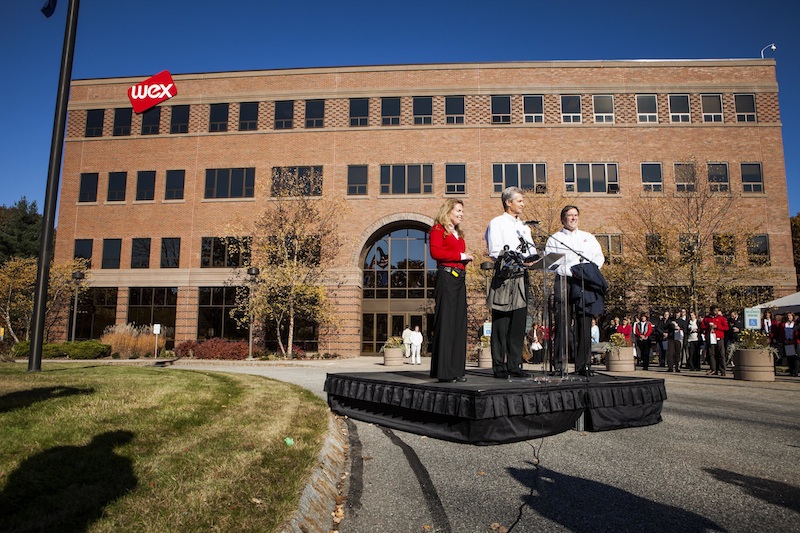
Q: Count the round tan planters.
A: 4